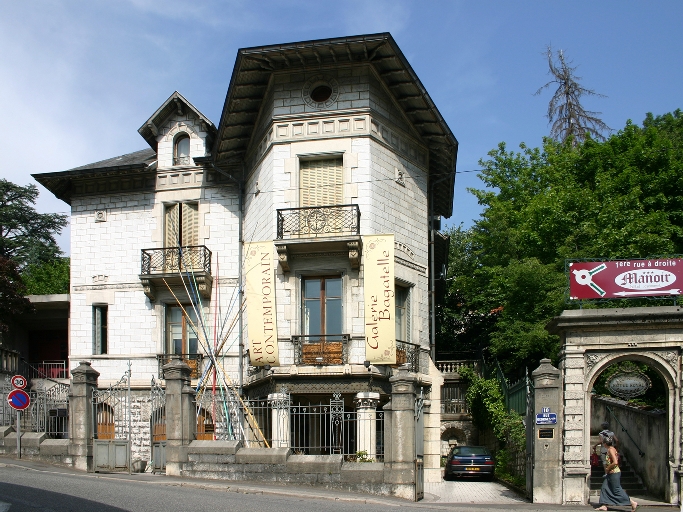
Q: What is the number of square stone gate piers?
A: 4